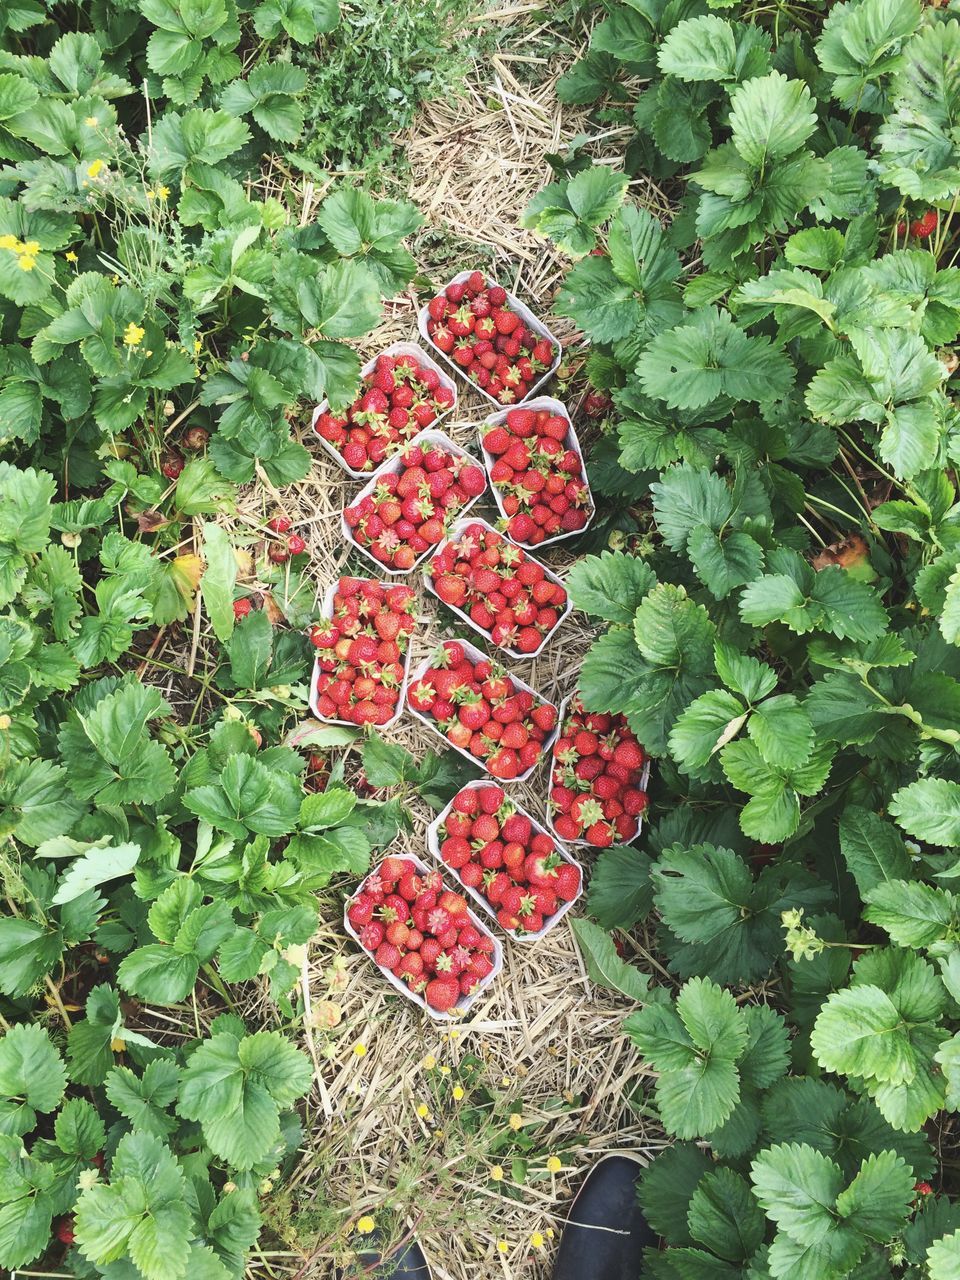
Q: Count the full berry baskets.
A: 10